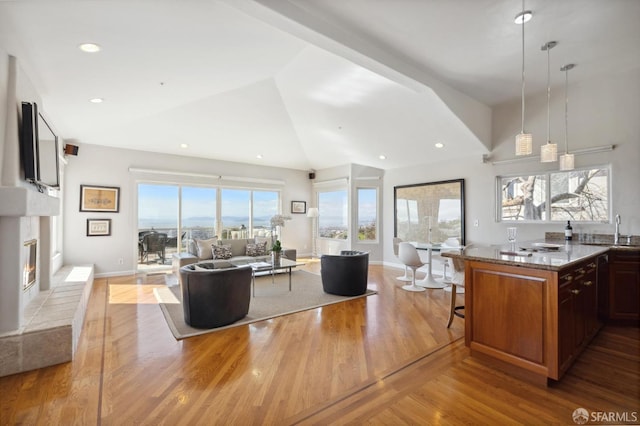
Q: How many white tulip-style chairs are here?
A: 4